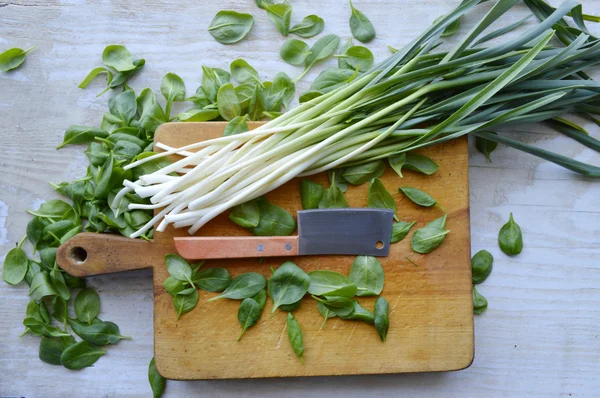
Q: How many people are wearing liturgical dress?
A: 0